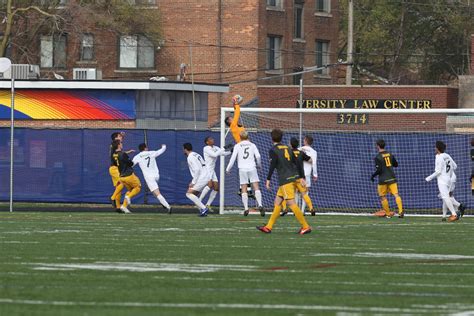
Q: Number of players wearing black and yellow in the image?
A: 5